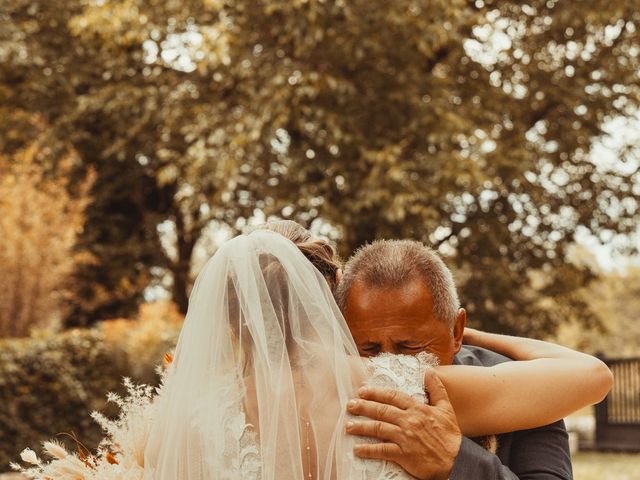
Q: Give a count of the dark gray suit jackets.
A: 1